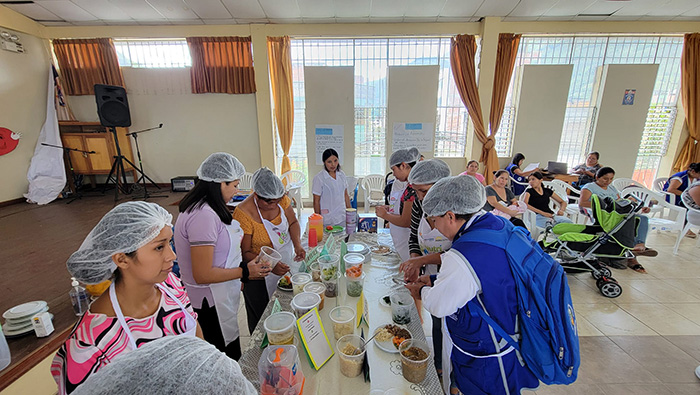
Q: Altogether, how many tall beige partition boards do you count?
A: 4